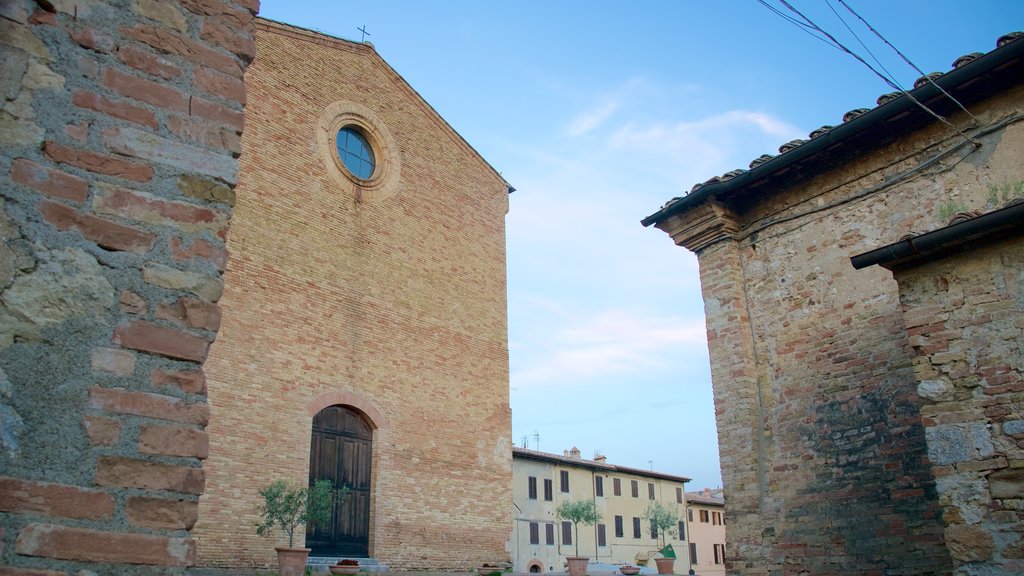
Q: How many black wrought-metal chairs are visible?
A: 0